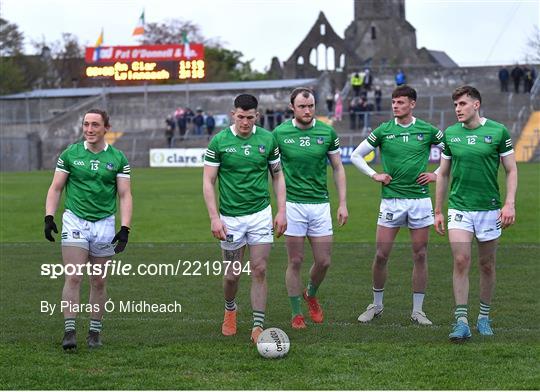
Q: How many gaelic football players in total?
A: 5